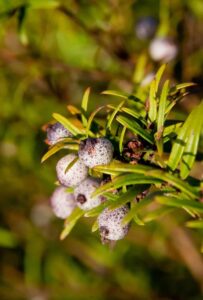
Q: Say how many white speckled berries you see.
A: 6